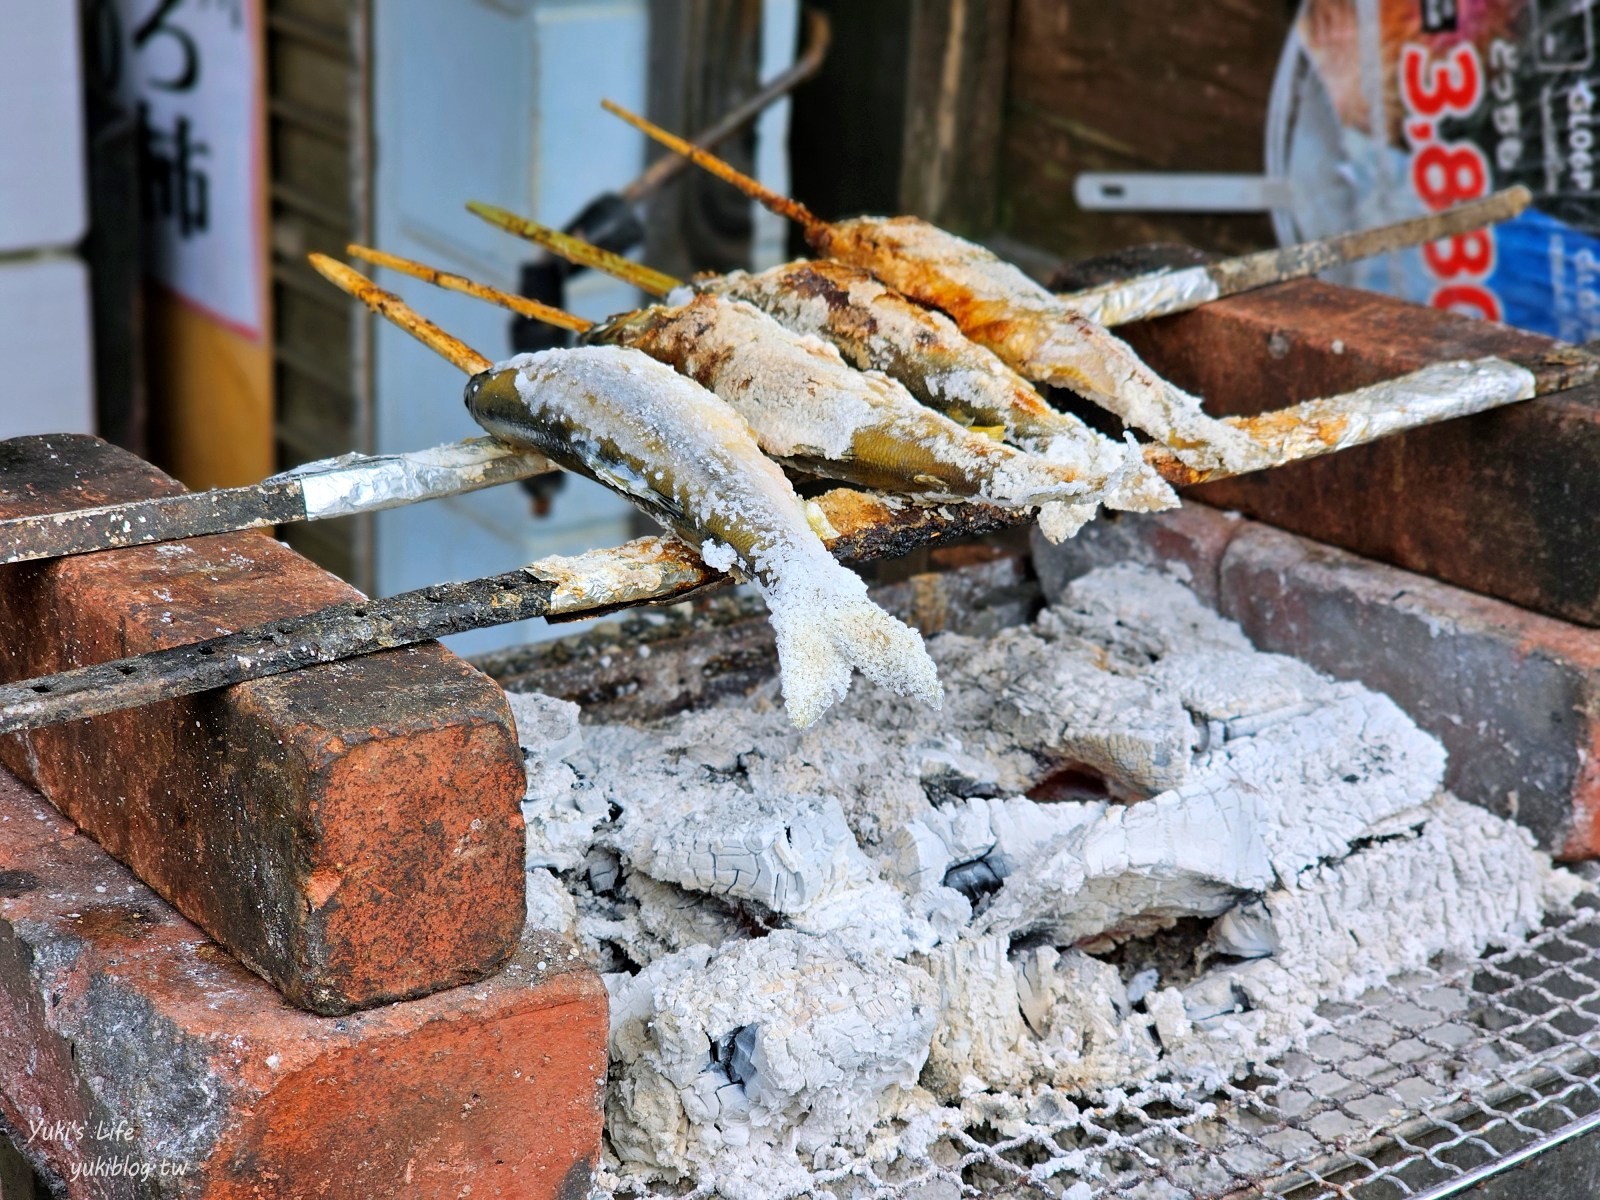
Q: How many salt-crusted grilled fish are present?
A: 4